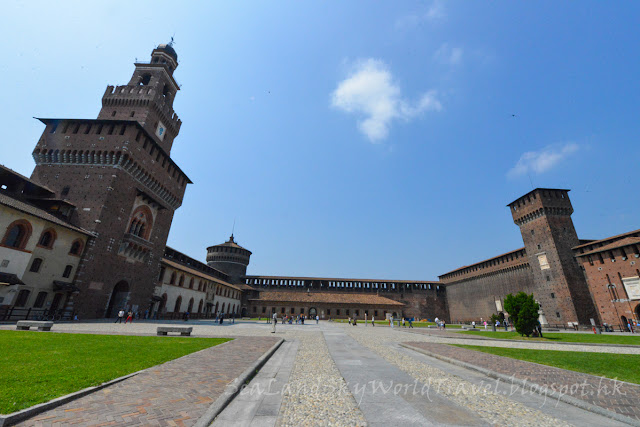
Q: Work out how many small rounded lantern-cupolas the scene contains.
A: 1